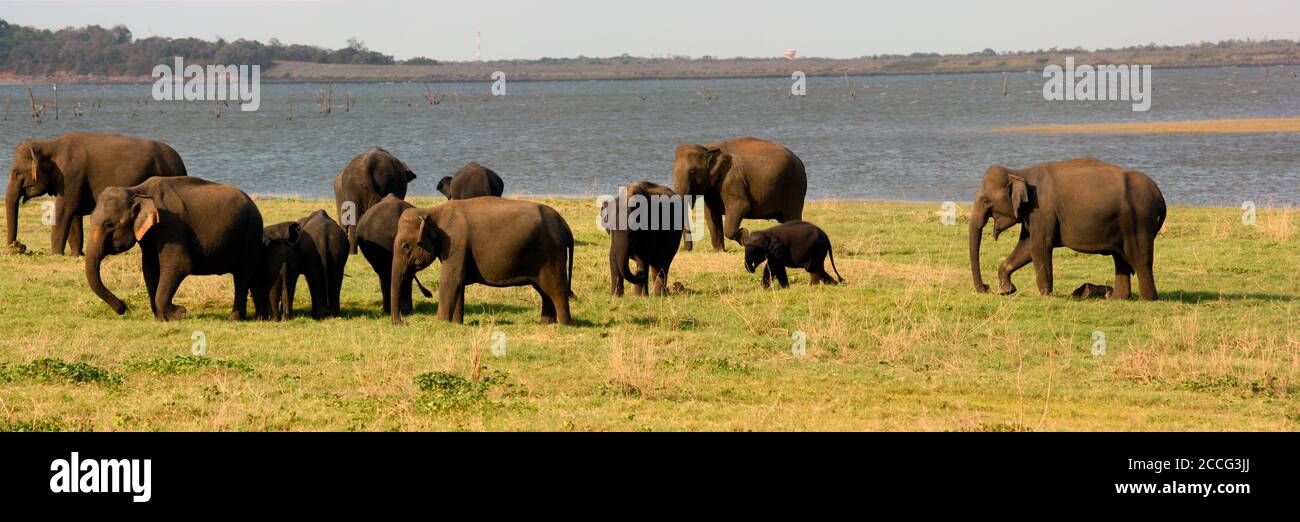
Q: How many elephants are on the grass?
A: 12